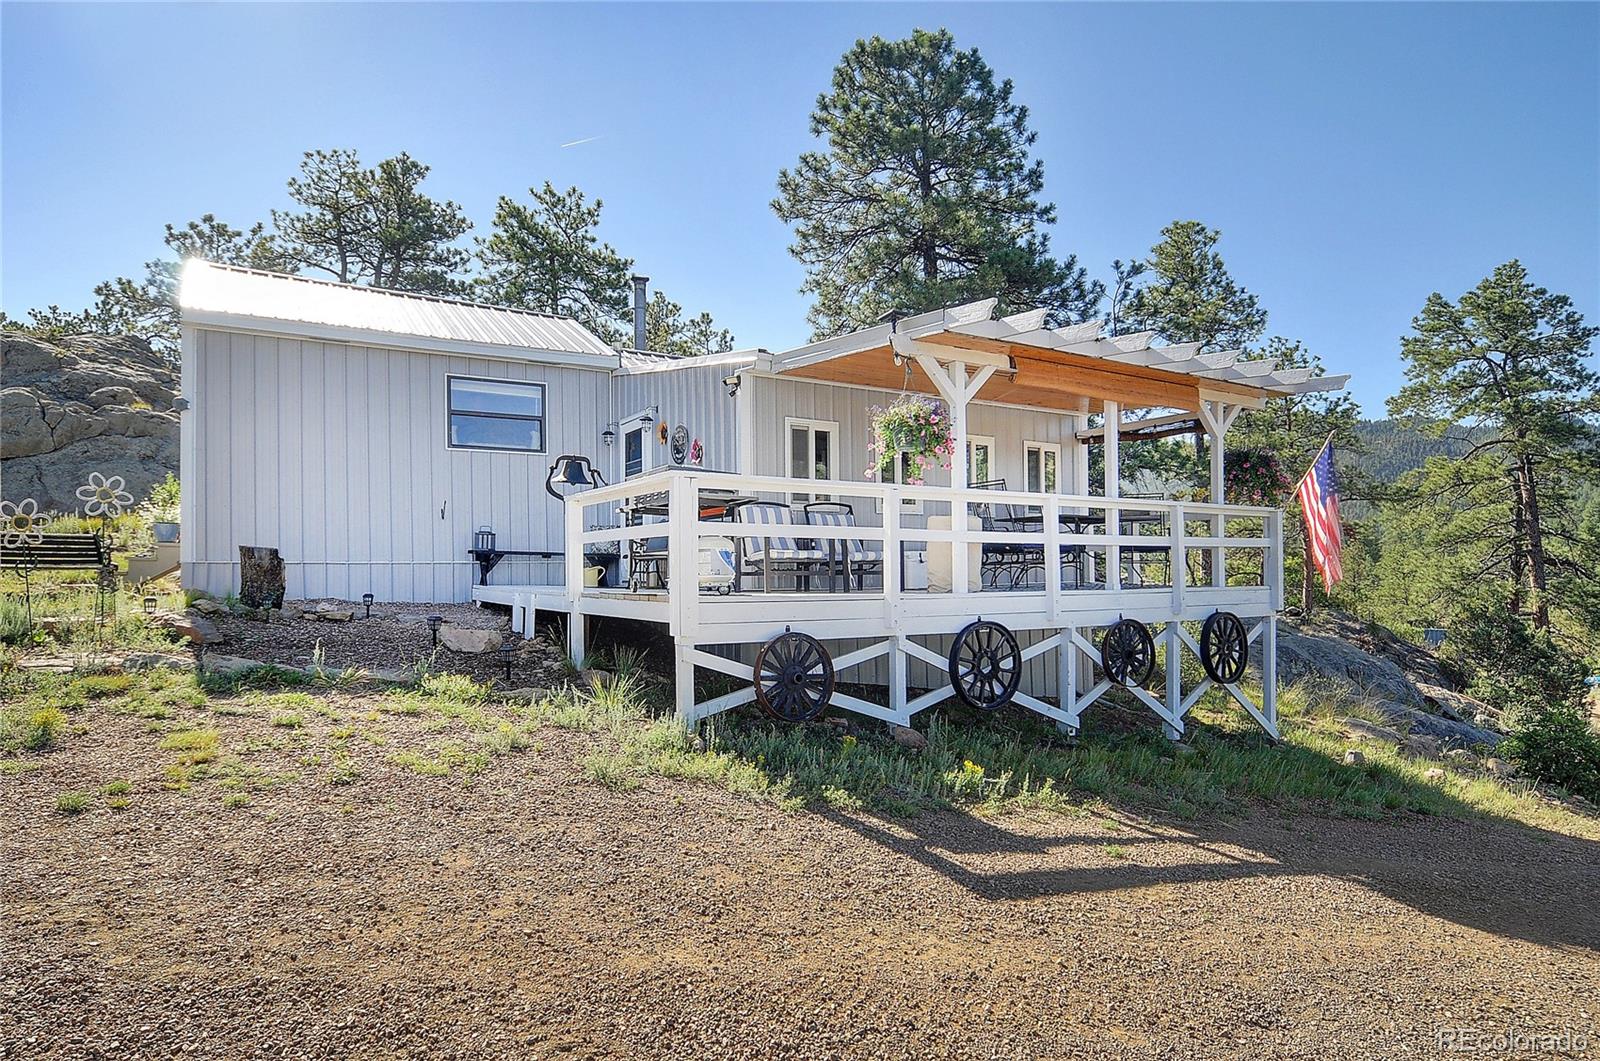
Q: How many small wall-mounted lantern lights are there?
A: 2